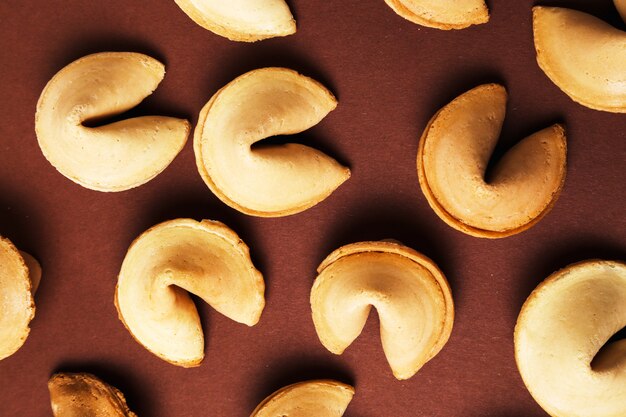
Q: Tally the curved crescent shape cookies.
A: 12